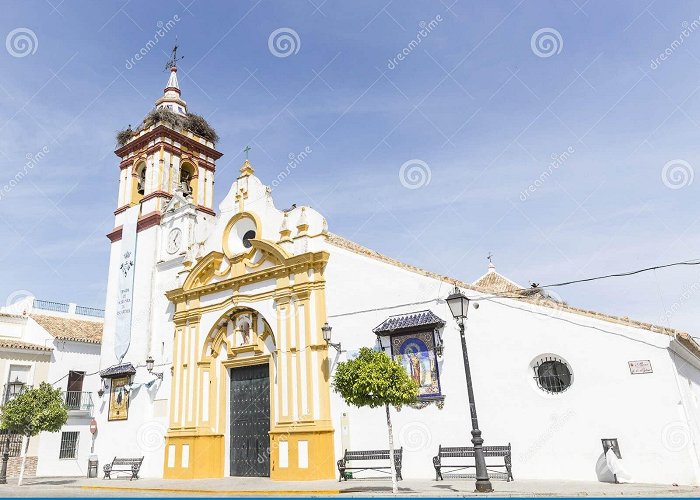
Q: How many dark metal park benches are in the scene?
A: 3